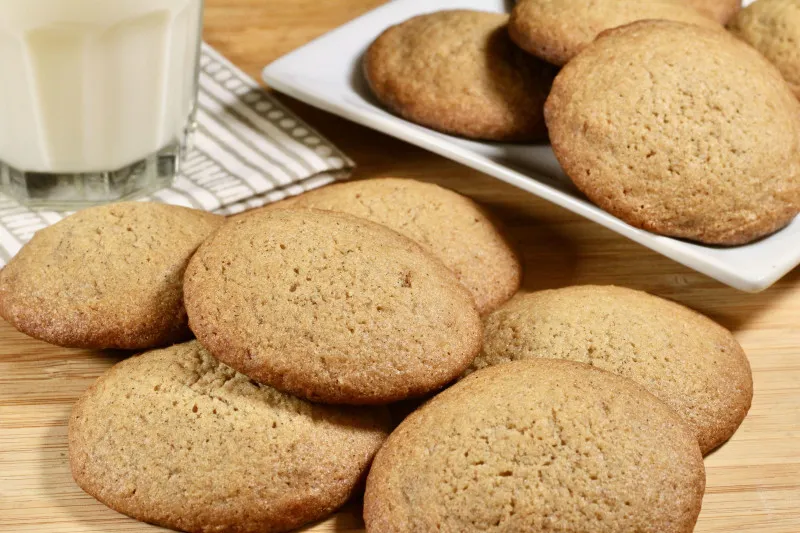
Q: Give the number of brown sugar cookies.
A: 11